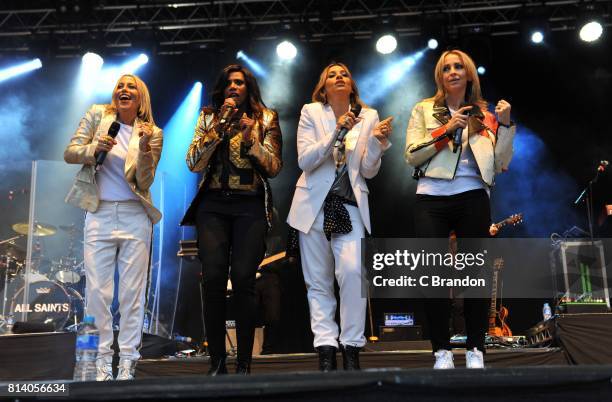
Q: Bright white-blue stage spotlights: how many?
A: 11